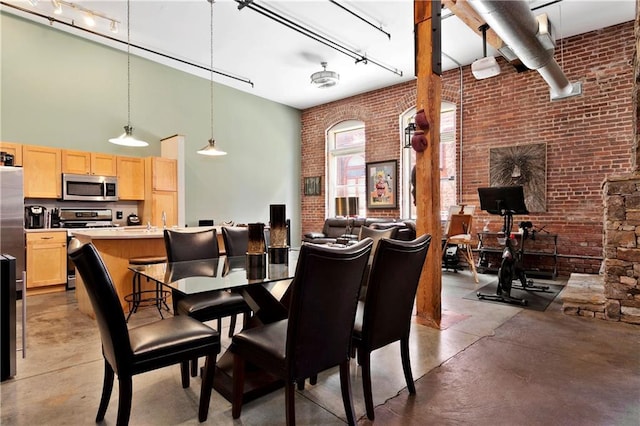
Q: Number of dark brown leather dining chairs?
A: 6